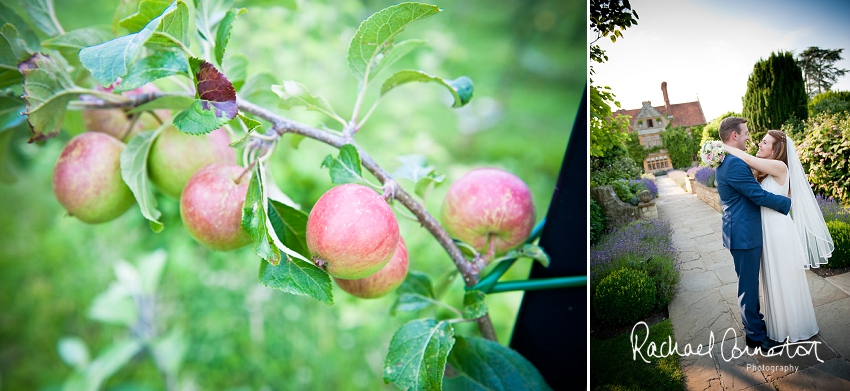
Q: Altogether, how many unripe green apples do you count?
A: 1